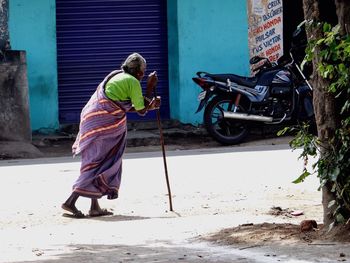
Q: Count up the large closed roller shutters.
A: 1